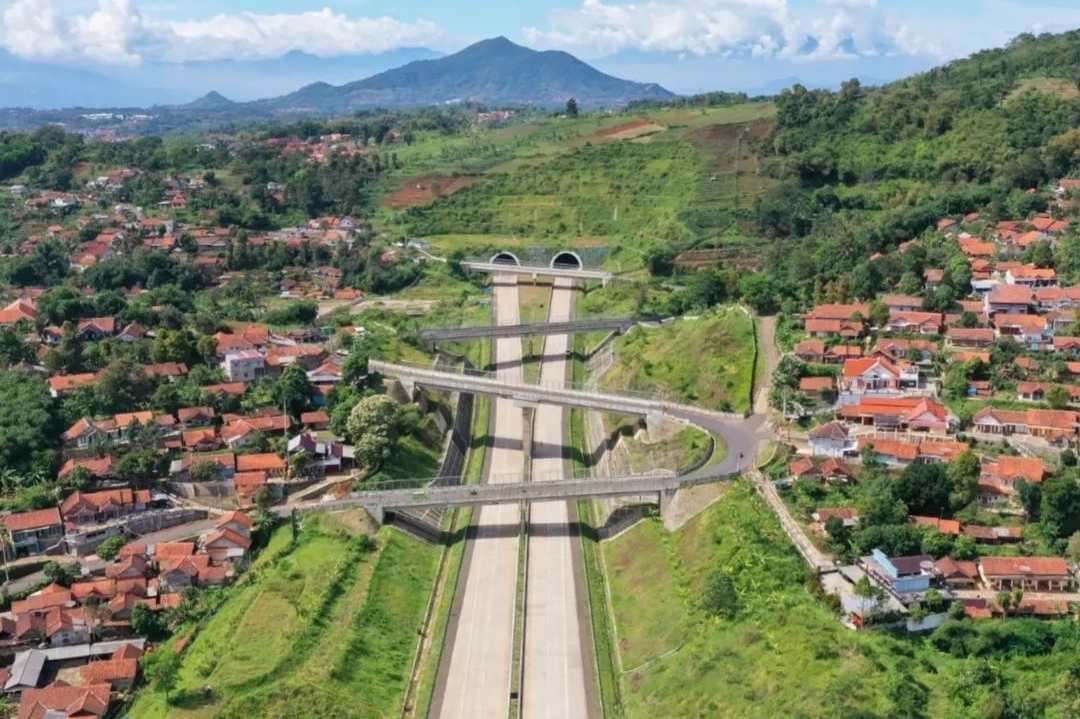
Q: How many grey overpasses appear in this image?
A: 4